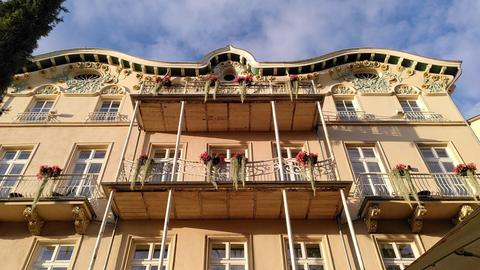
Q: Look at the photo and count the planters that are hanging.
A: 11